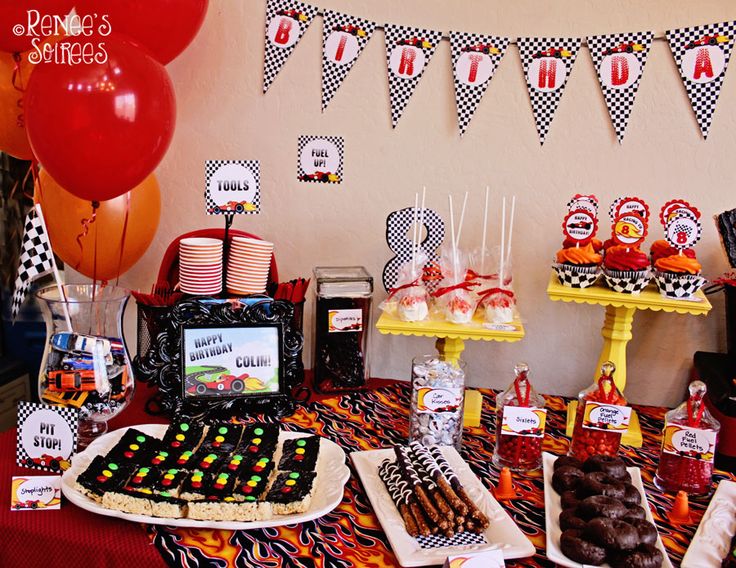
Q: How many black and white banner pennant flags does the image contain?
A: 7